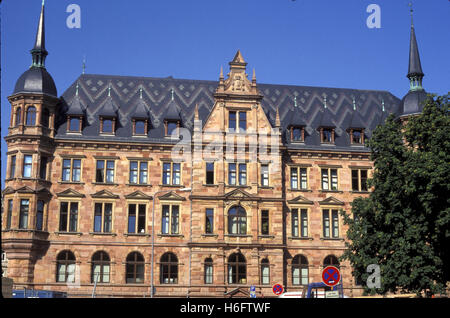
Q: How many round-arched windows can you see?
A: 13